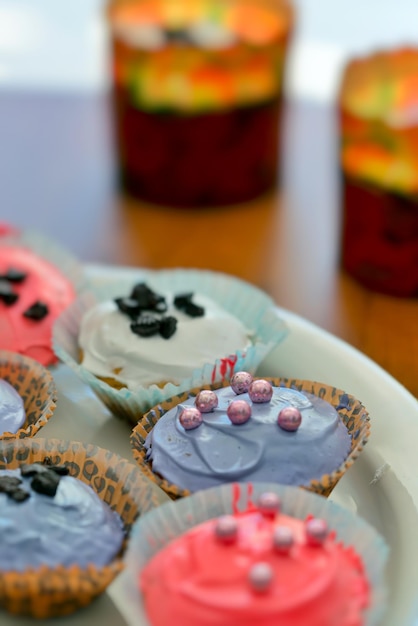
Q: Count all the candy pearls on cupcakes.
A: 11